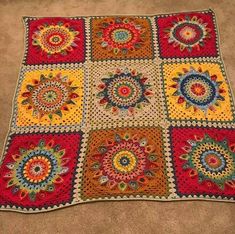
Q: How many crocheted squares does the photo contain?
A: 9